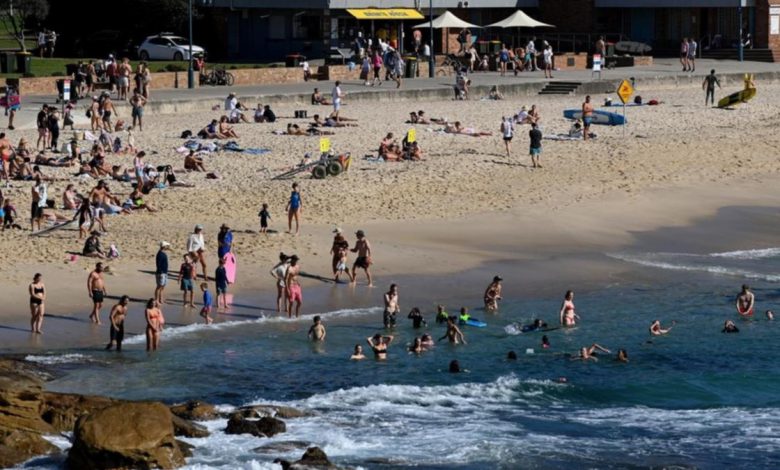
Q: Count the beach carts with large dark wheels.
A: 1